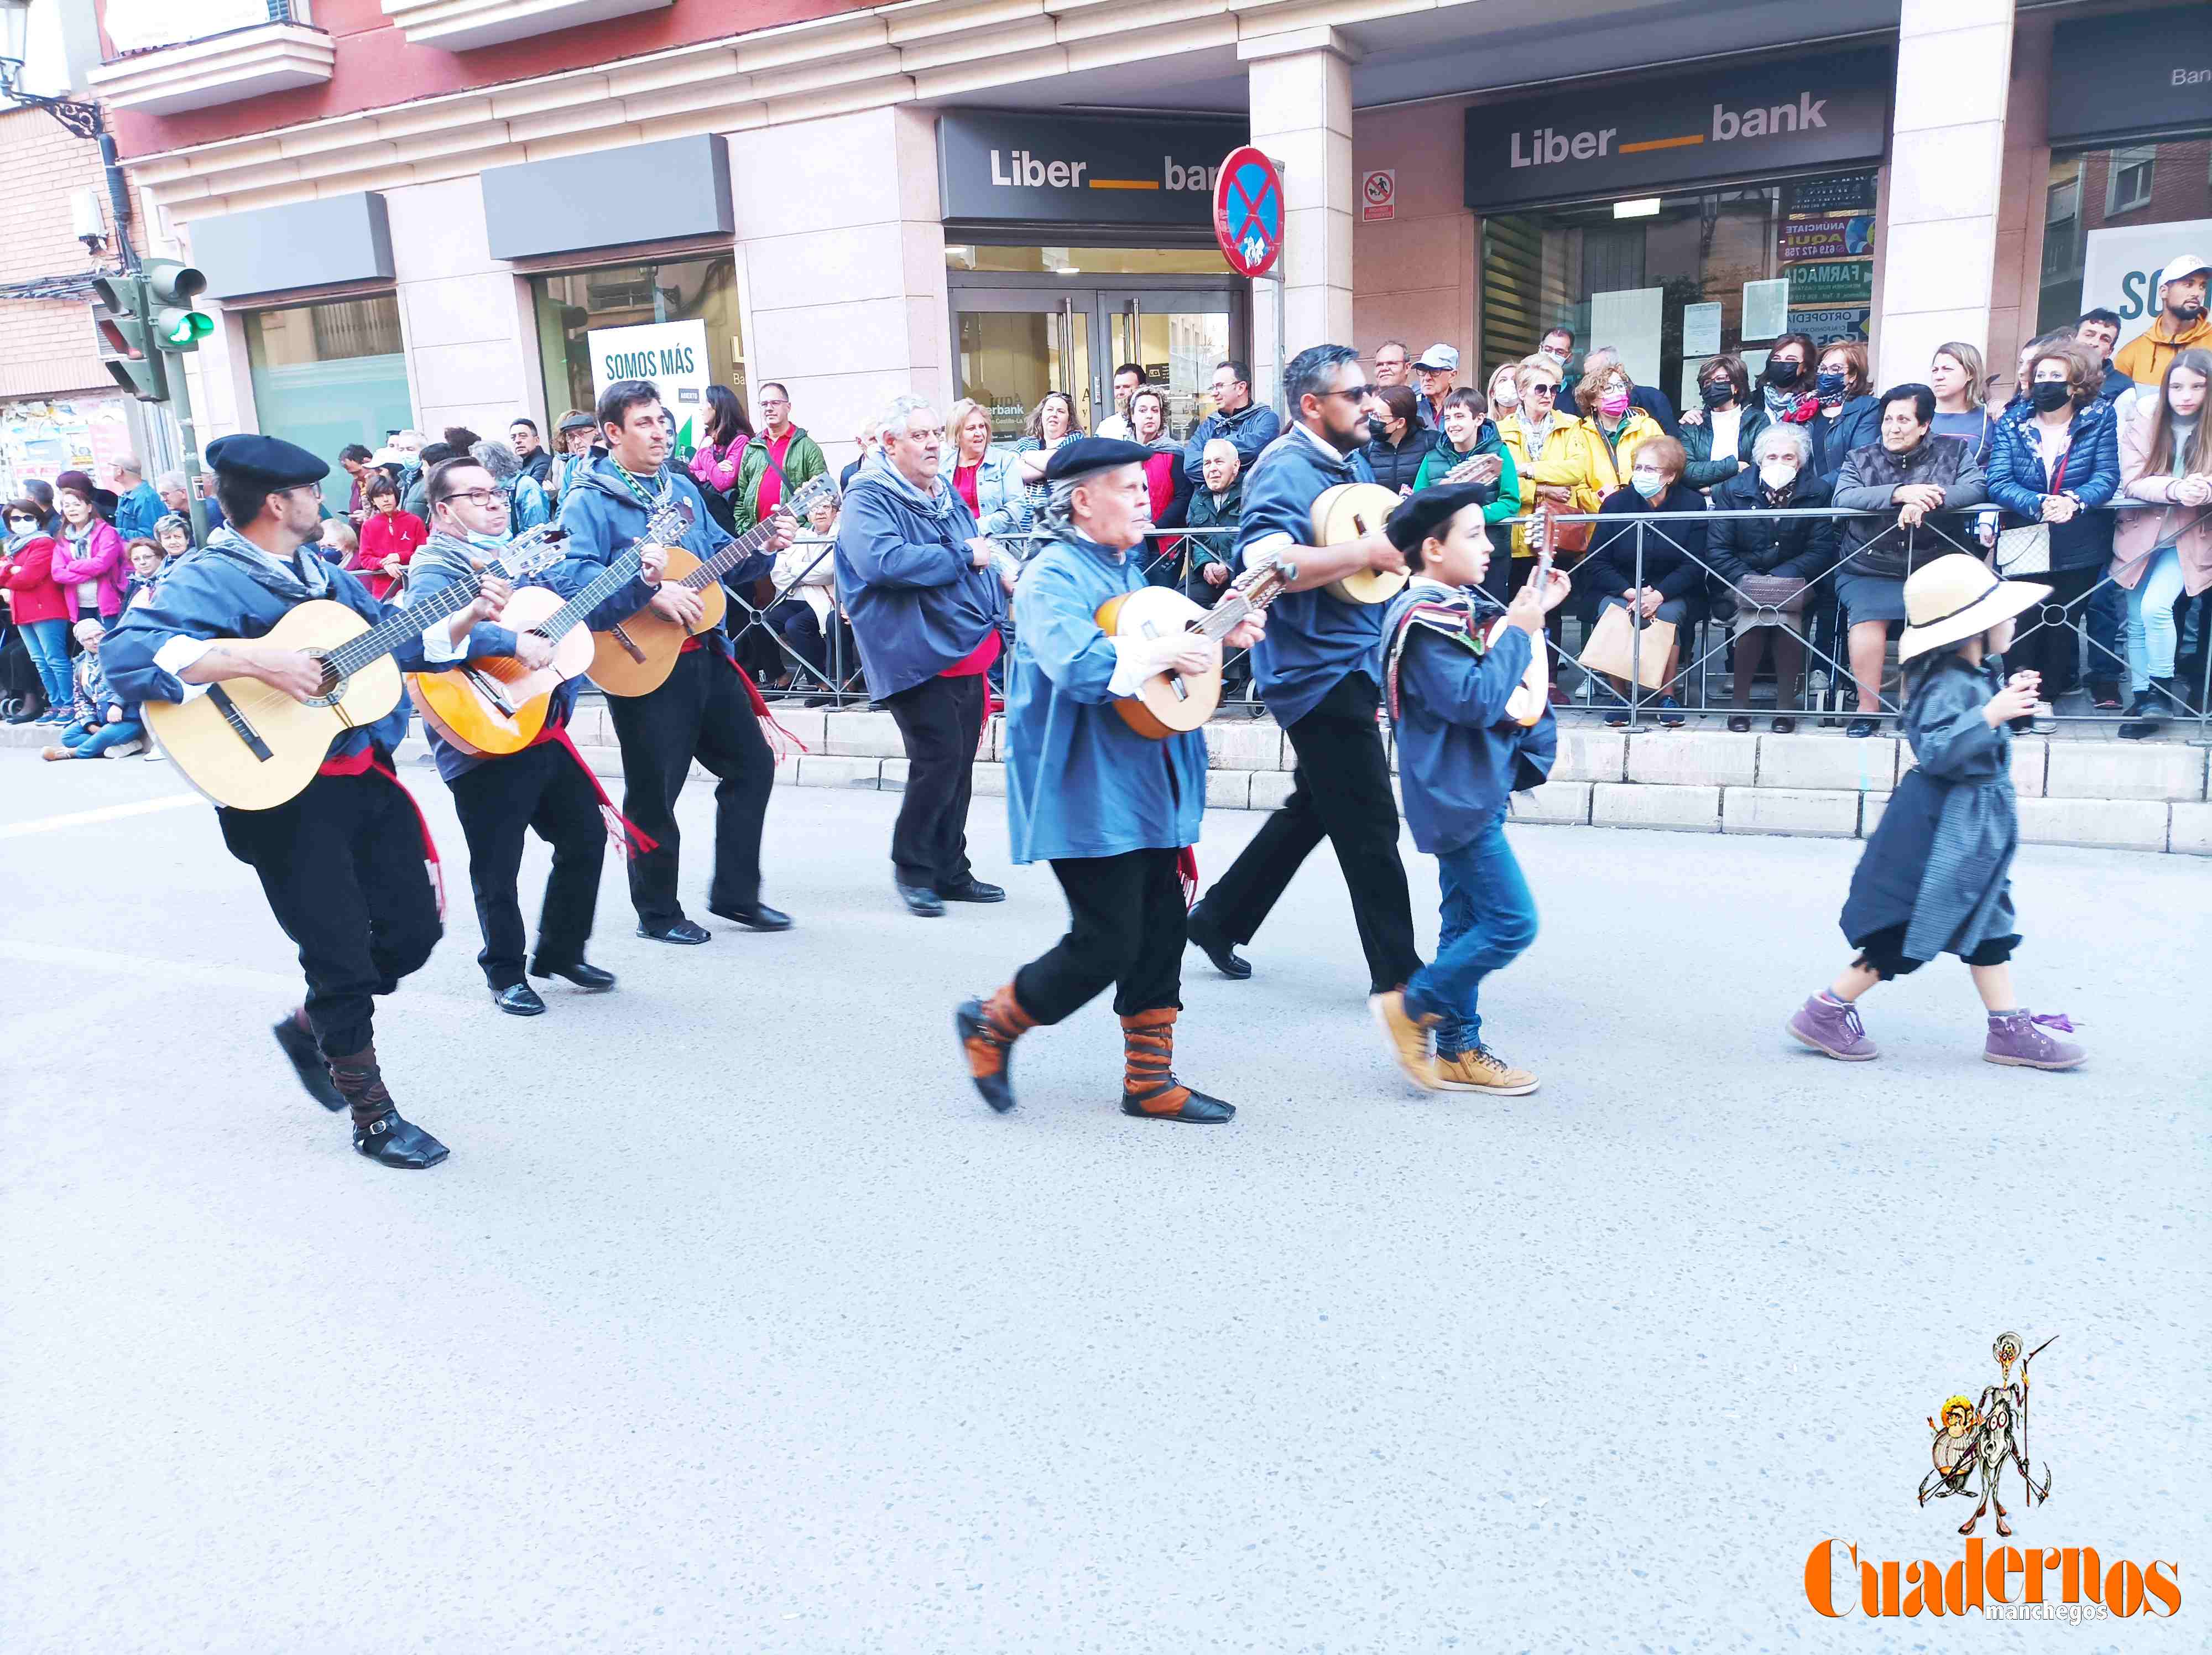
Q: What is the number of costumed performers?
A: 8